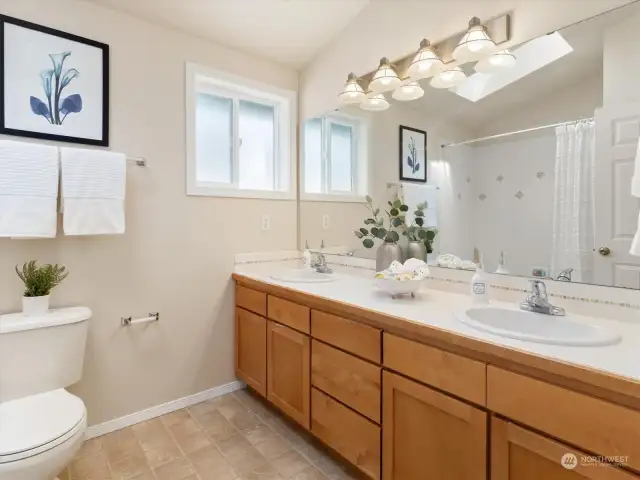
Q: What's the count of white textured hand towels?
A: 2